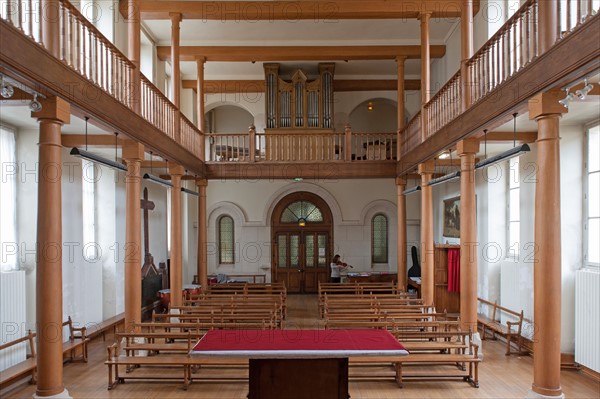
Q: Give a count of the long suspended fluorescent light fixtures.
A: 6